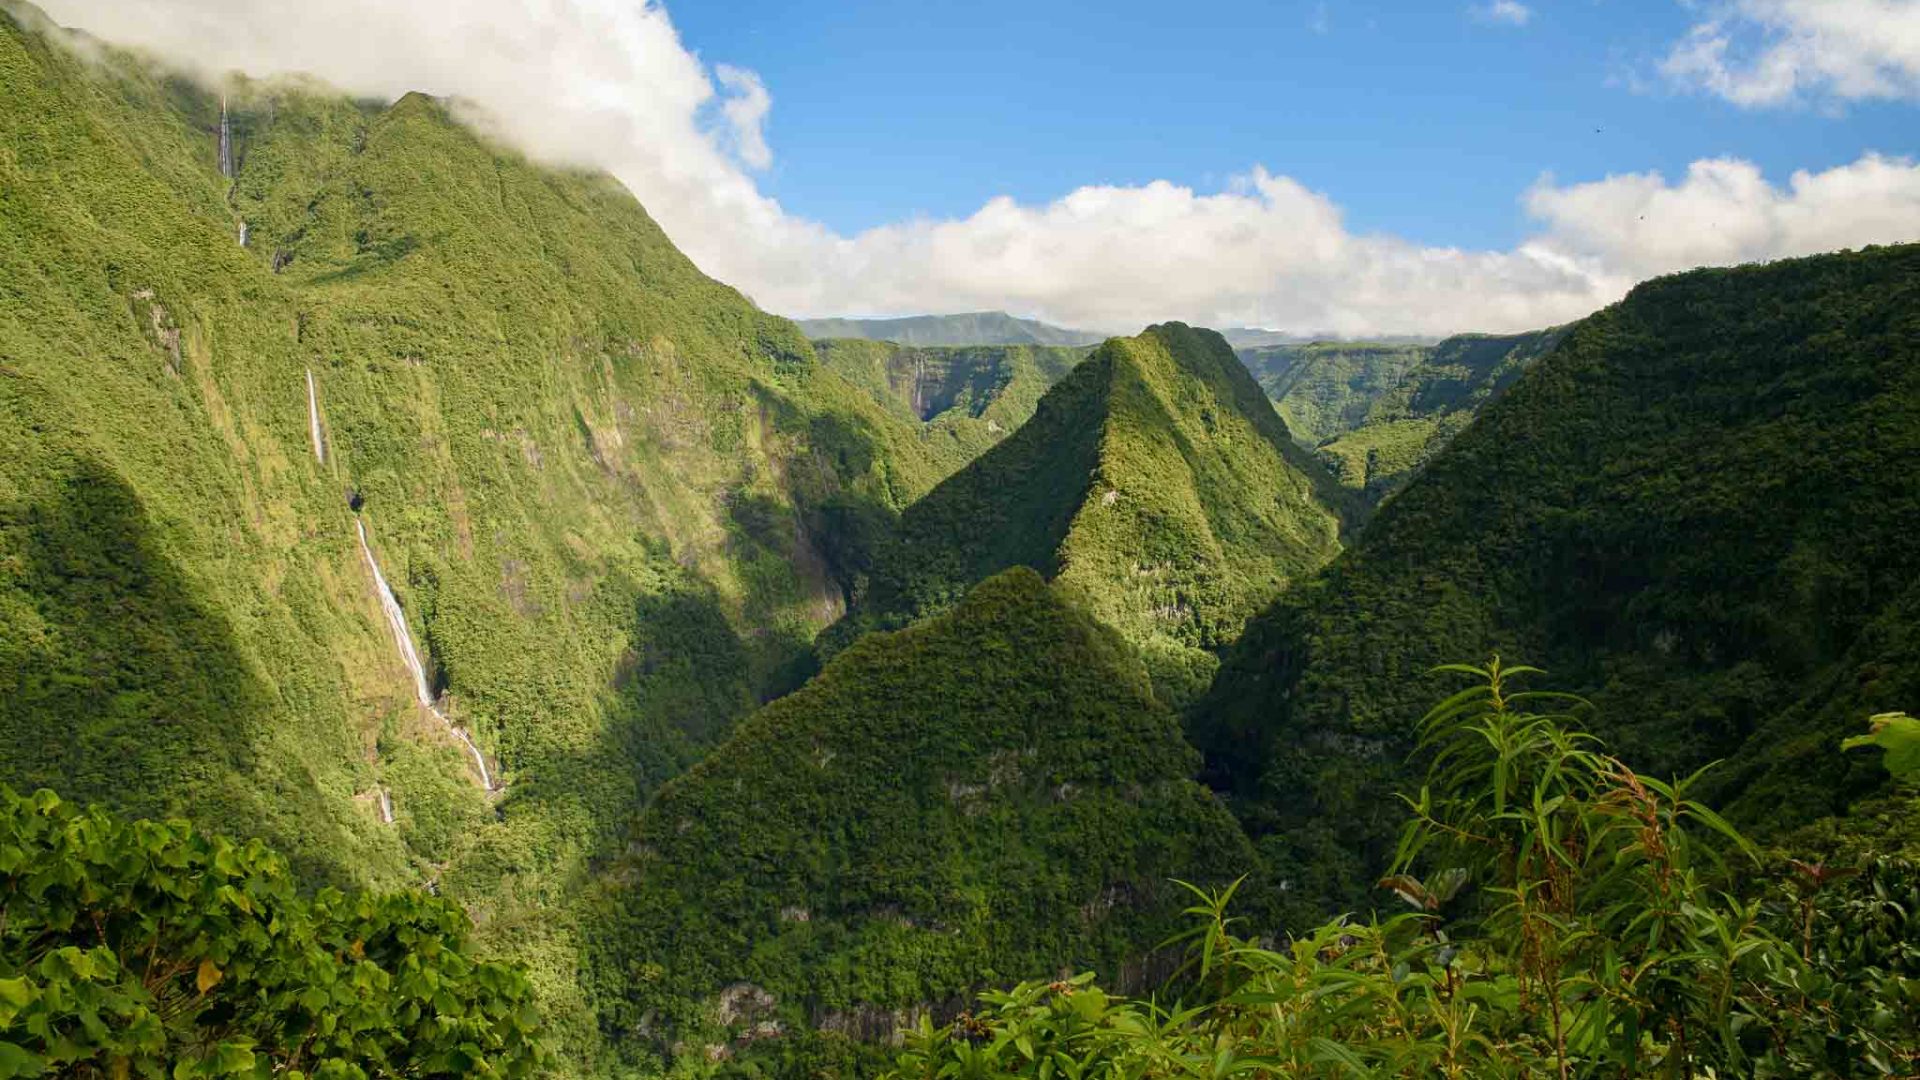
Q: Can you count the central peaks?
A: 2